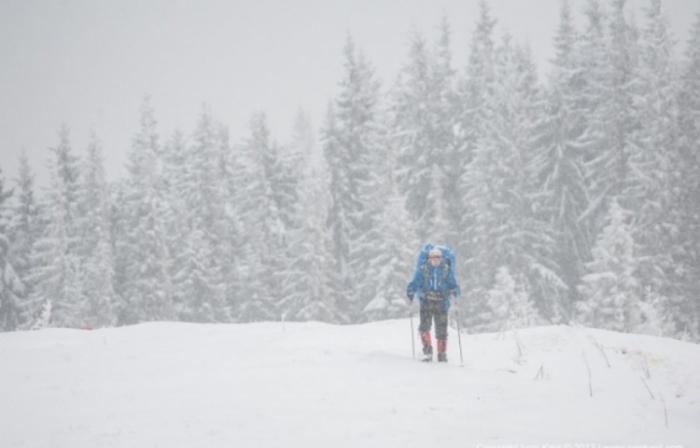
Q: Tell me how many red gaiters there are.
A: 2